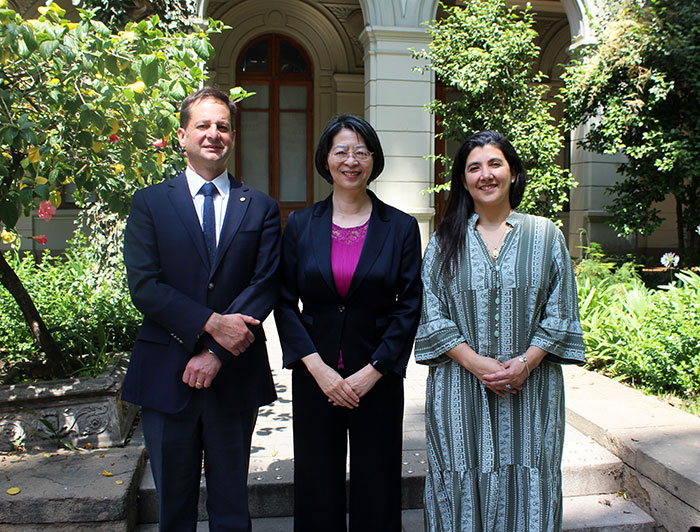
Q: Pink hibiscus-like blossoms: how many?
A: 4